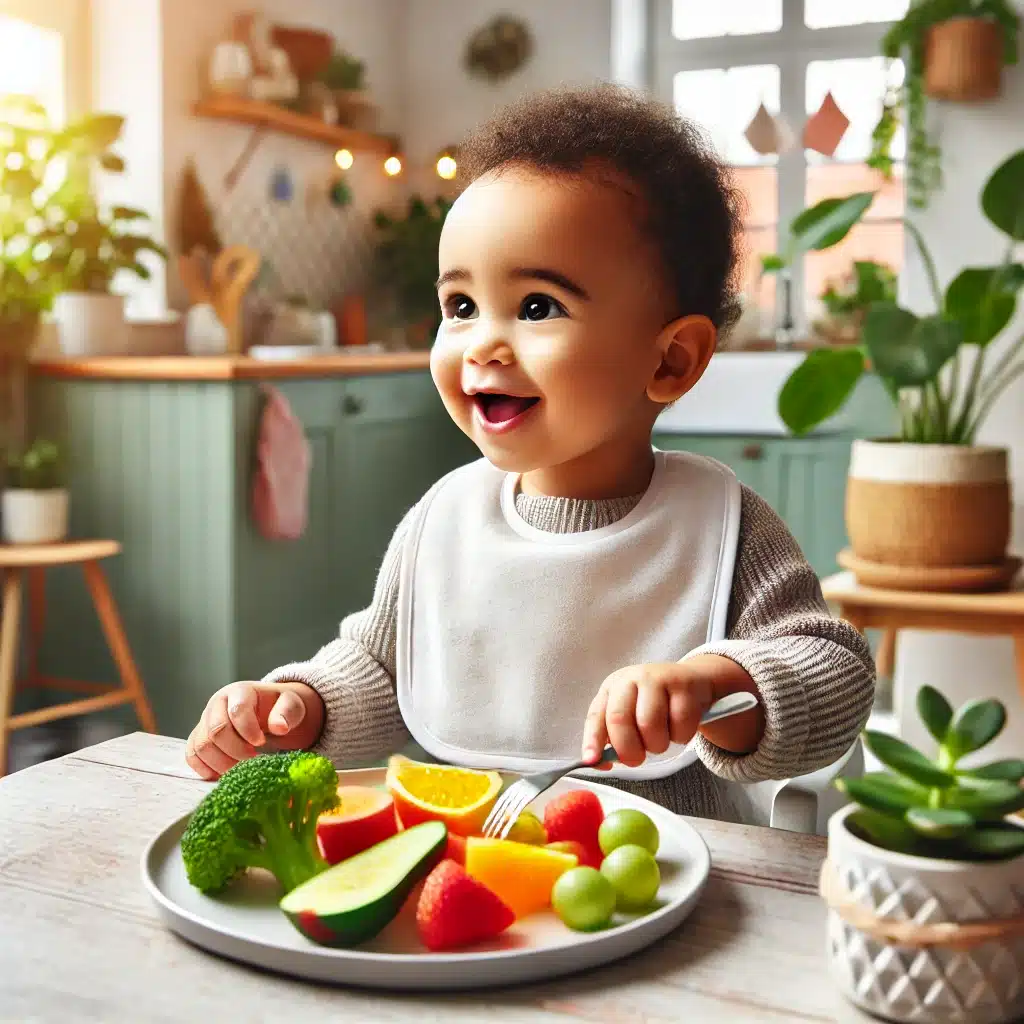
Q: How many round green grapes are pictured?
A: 3